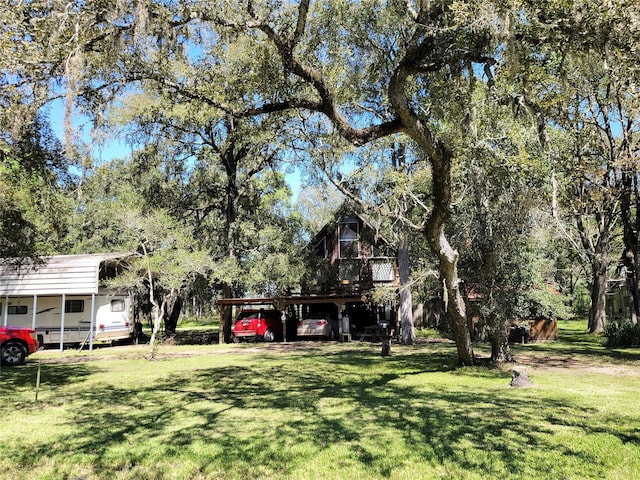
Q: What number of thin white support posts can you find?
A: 4